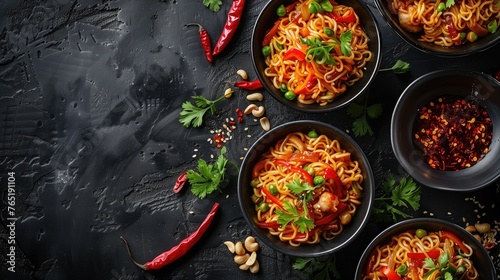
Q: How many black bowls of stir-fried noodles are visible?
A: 4